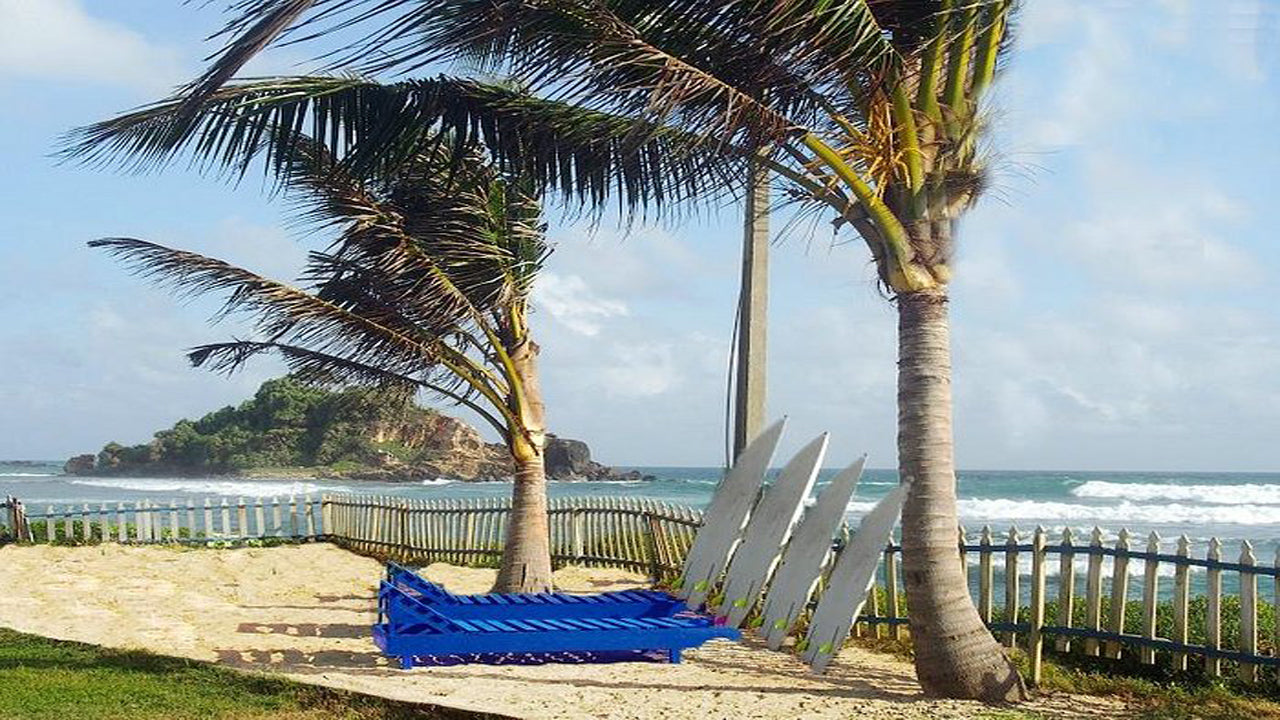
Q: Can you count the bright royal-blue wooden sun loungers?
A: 2